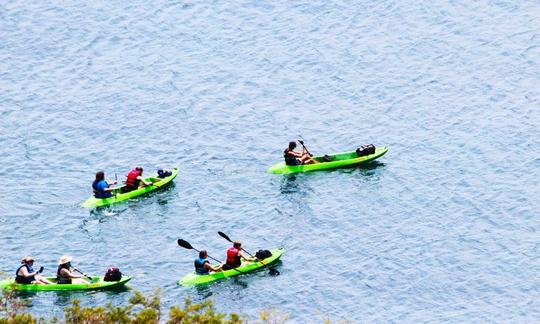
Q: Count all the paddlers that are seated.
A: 7